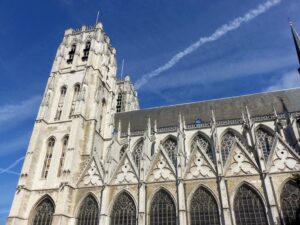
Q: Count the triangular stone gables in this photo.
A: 6